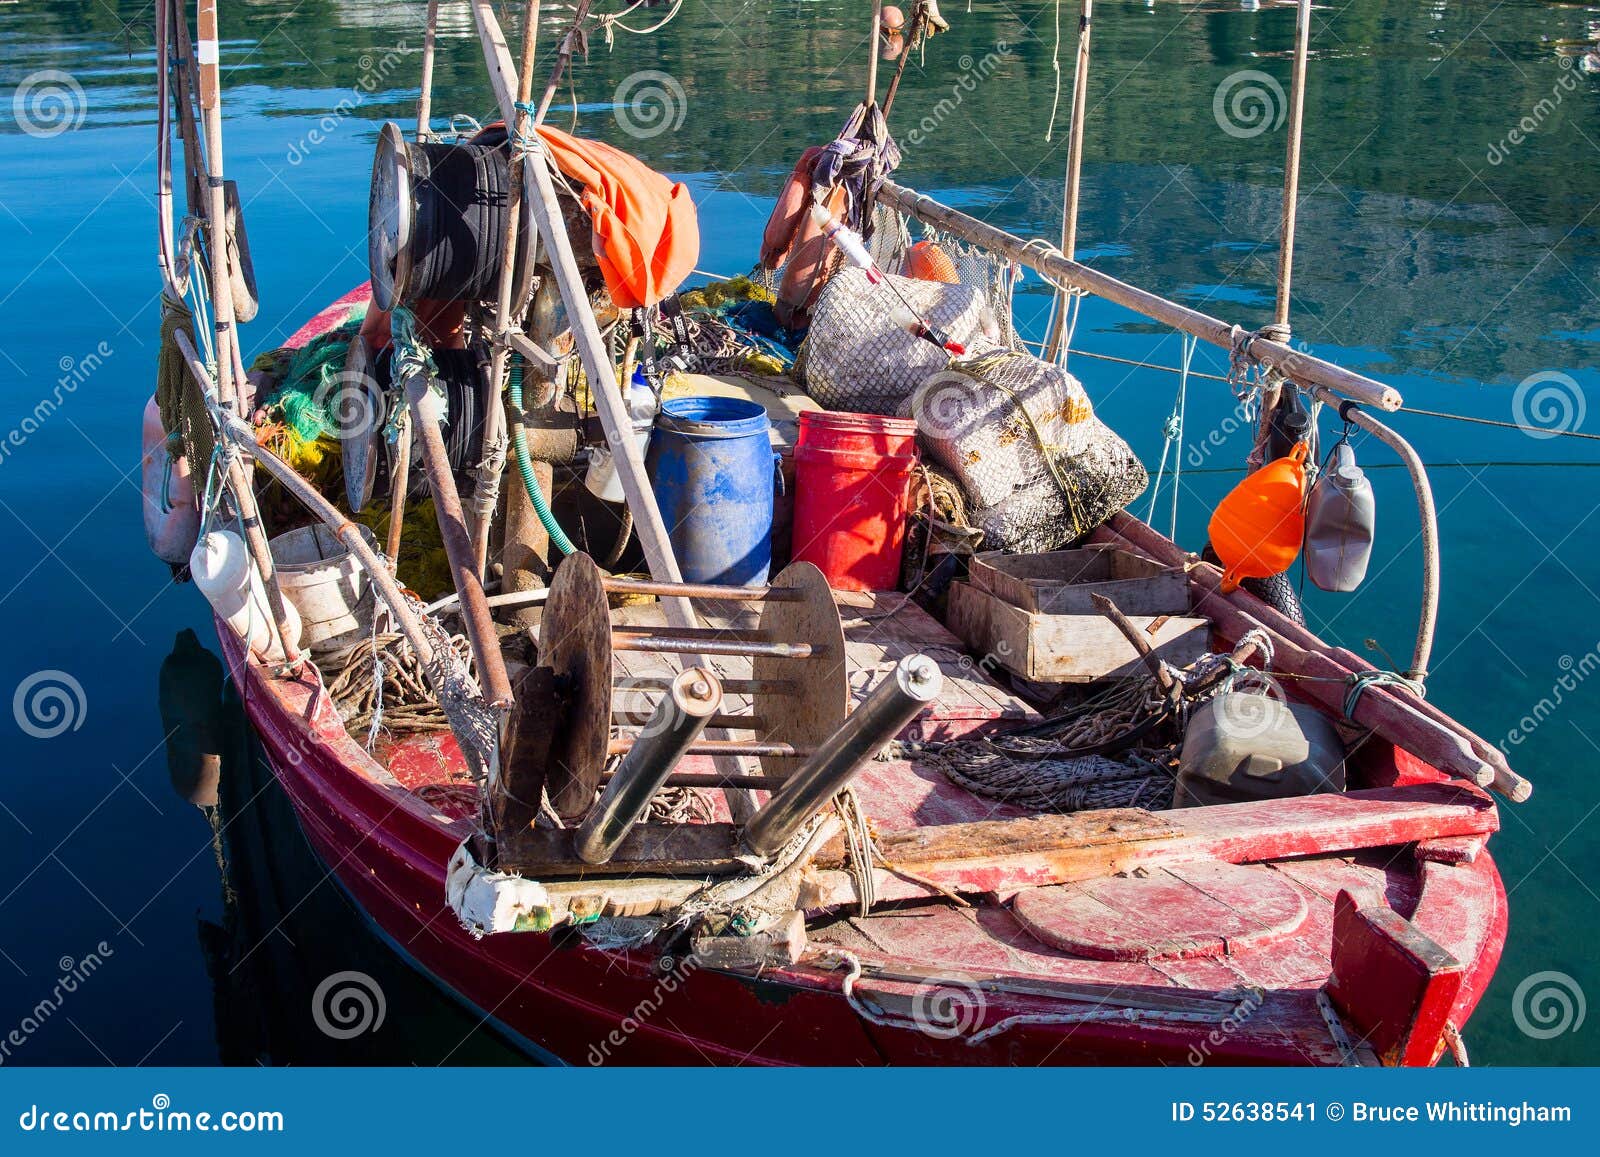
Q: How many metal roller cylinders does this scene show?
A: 2